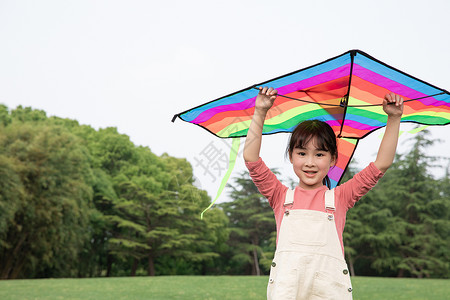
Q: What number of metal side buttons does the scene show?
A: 4